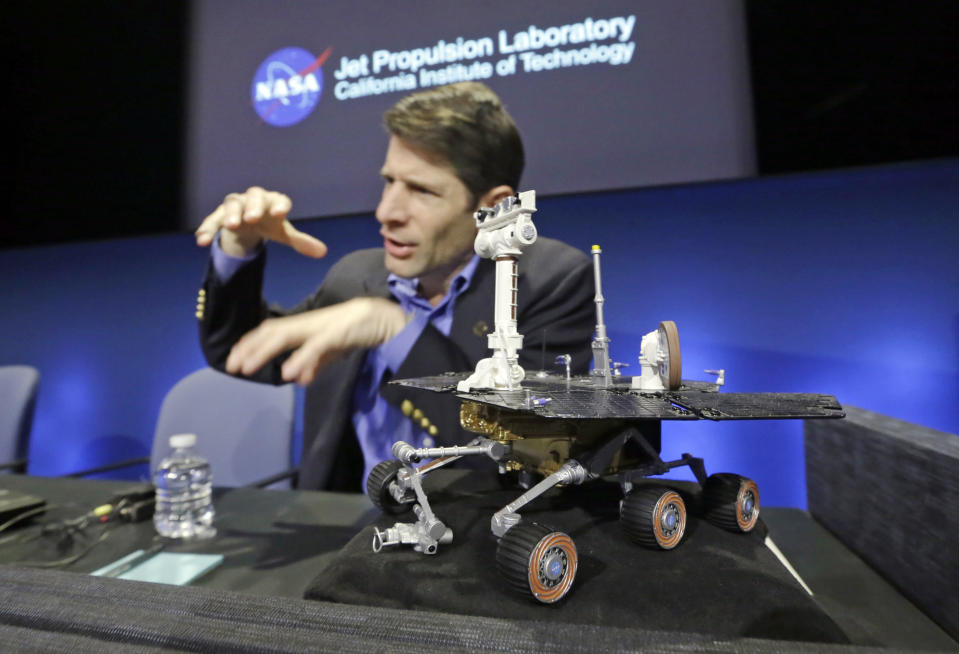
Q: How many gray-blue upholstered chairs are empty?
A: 2